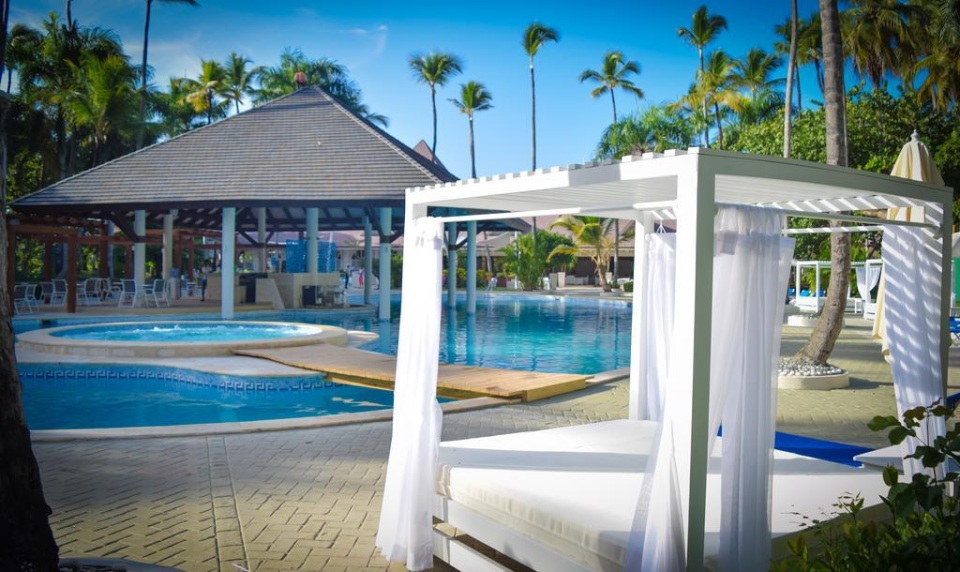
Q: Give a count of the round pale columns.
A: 9